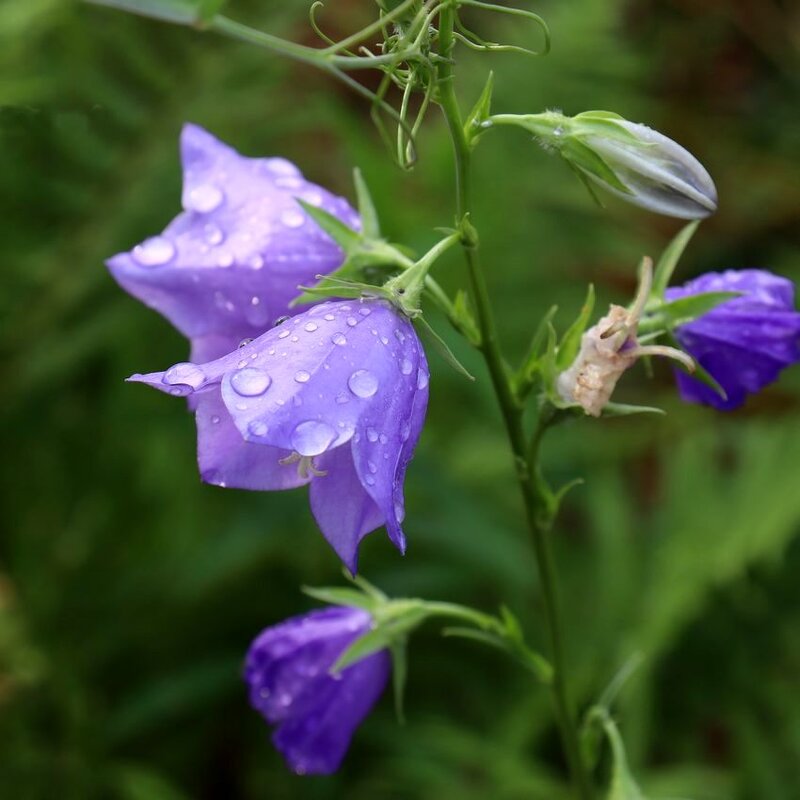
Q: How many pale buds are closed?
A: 1